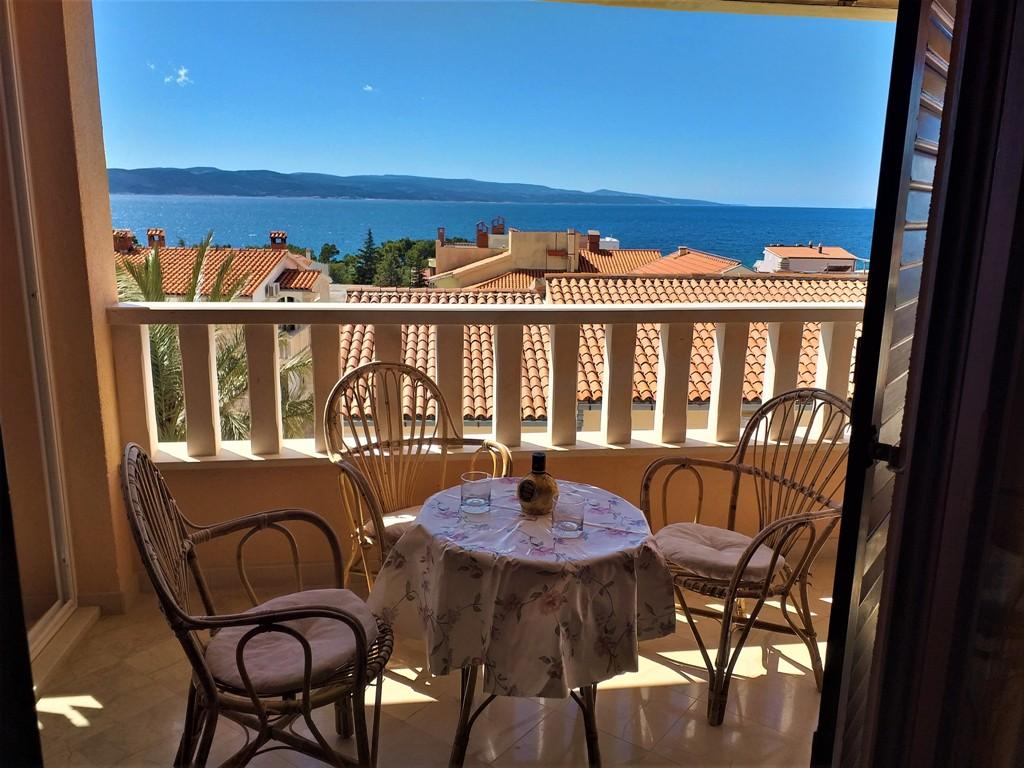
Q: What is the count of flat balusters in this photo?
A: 13